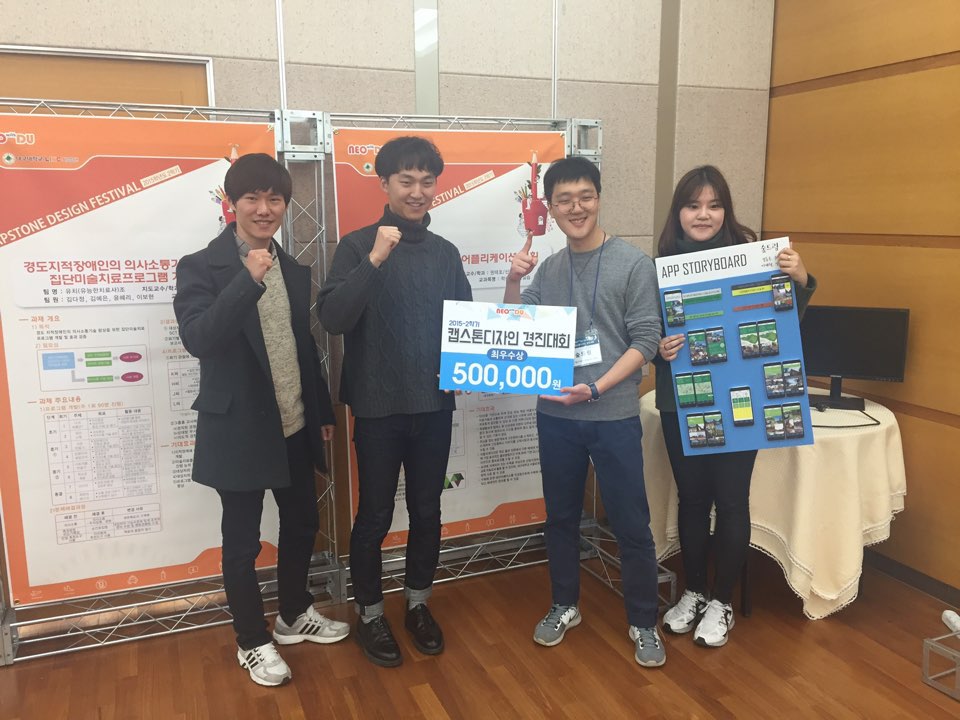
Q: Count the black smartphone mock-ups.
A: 15